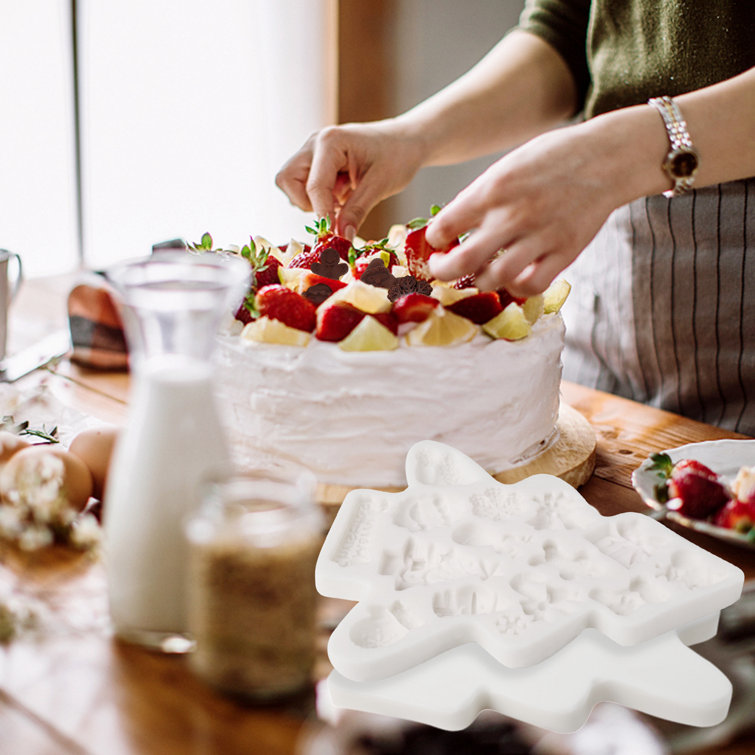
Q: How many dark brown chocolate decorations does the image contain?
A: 4